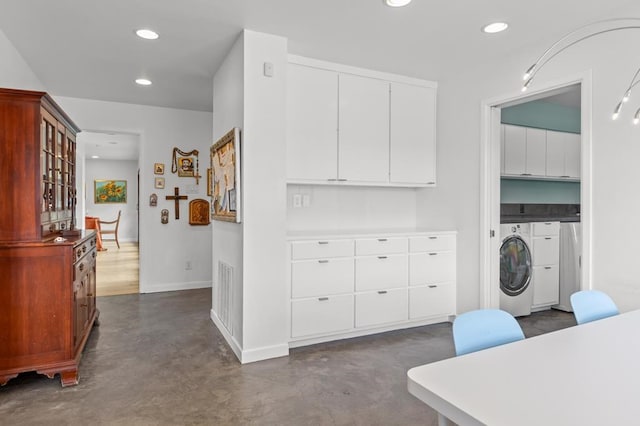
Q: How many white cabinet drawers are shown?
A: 12